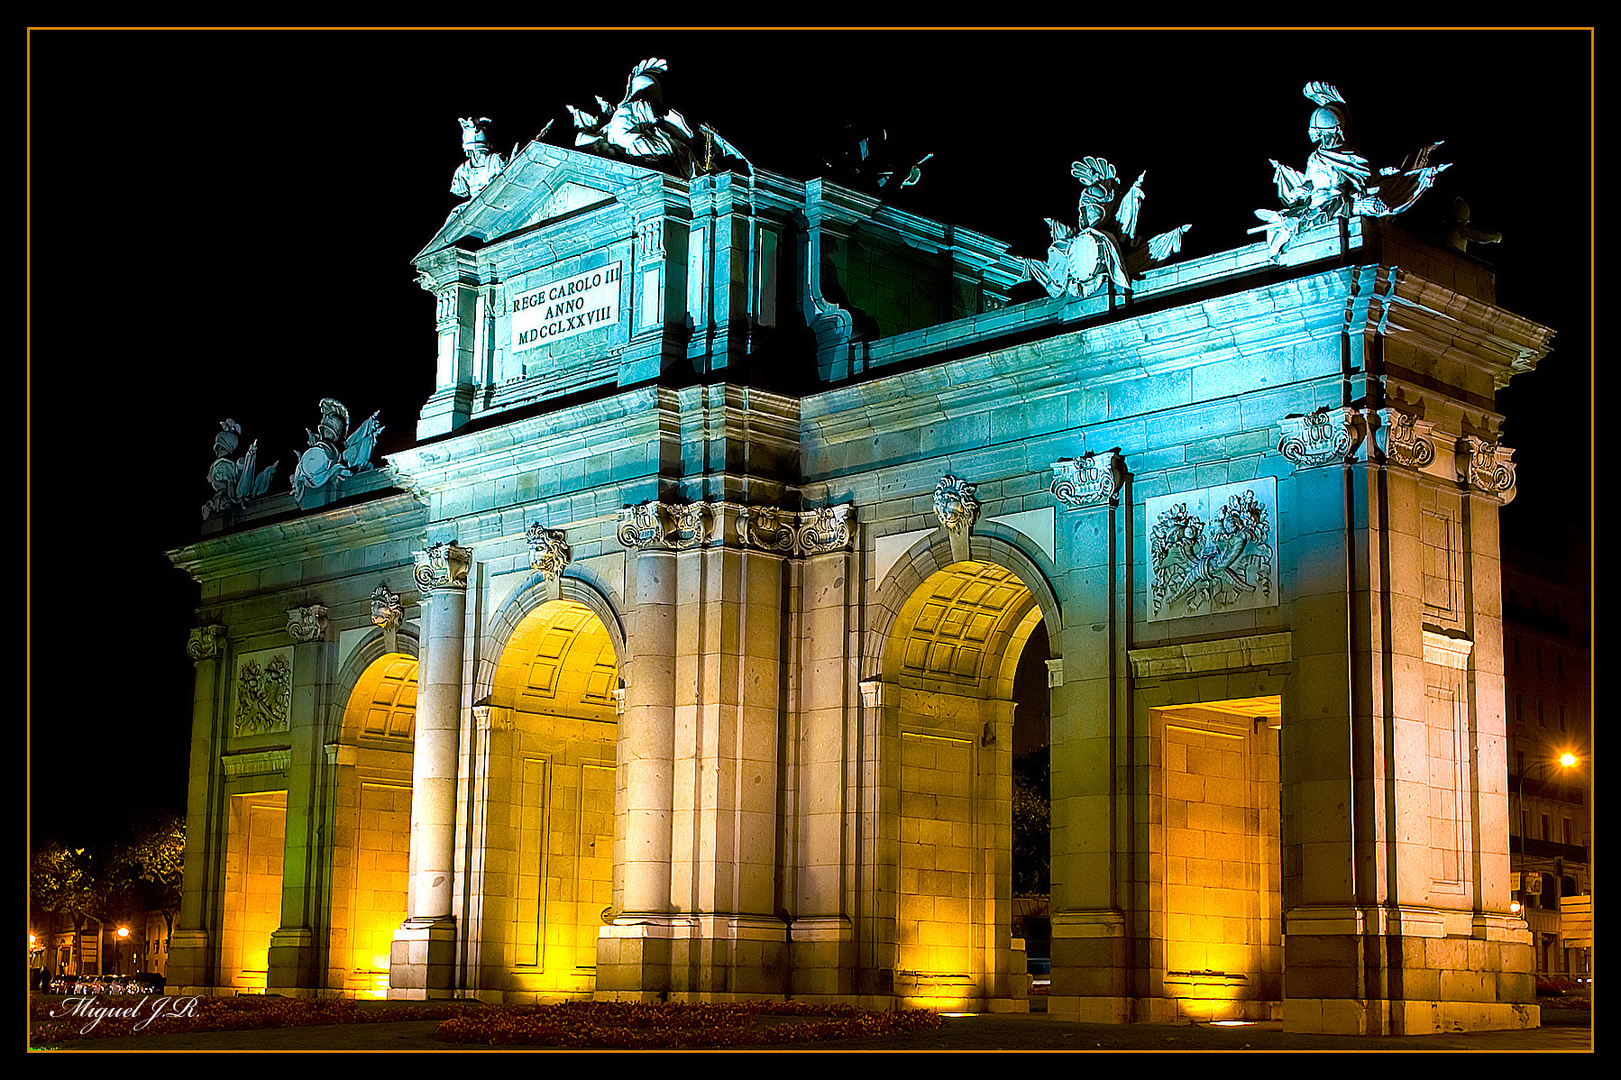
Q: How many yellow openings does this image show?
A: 5